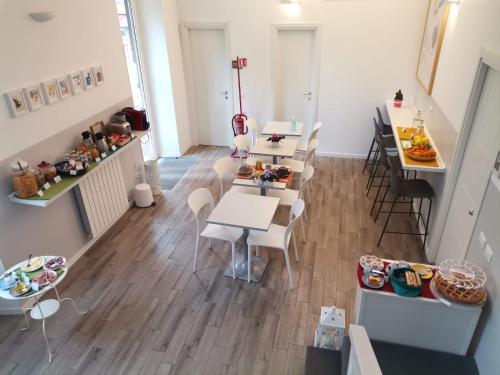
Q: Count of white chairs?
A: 8